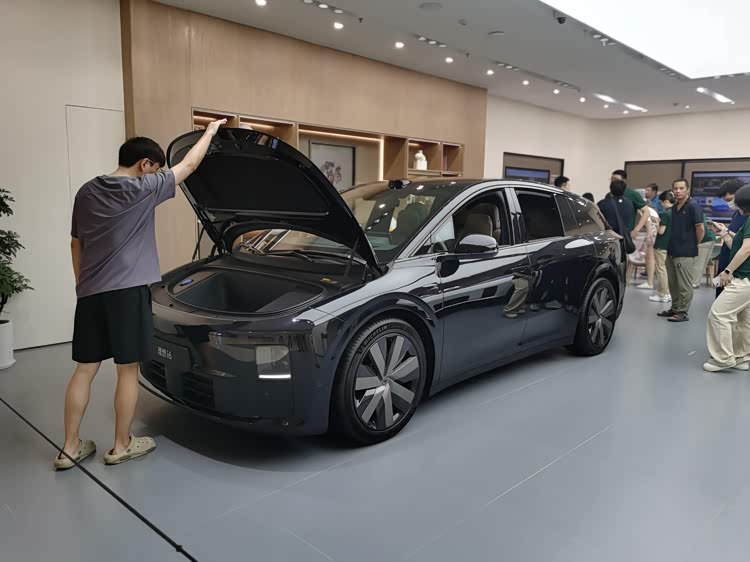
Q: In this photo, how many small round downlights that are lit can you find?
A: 11